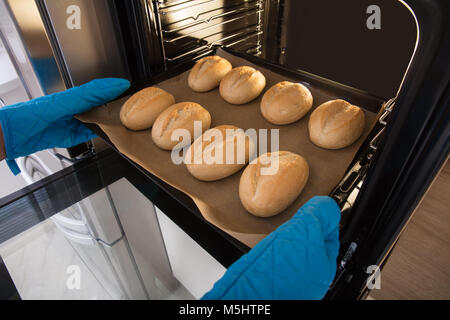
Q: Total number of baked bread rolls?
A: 8